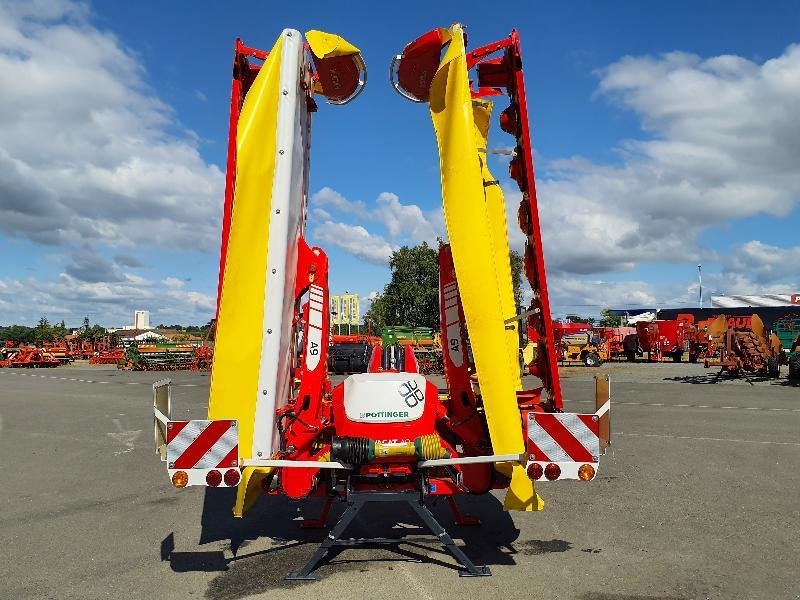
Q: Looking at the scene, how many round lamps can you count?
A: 6